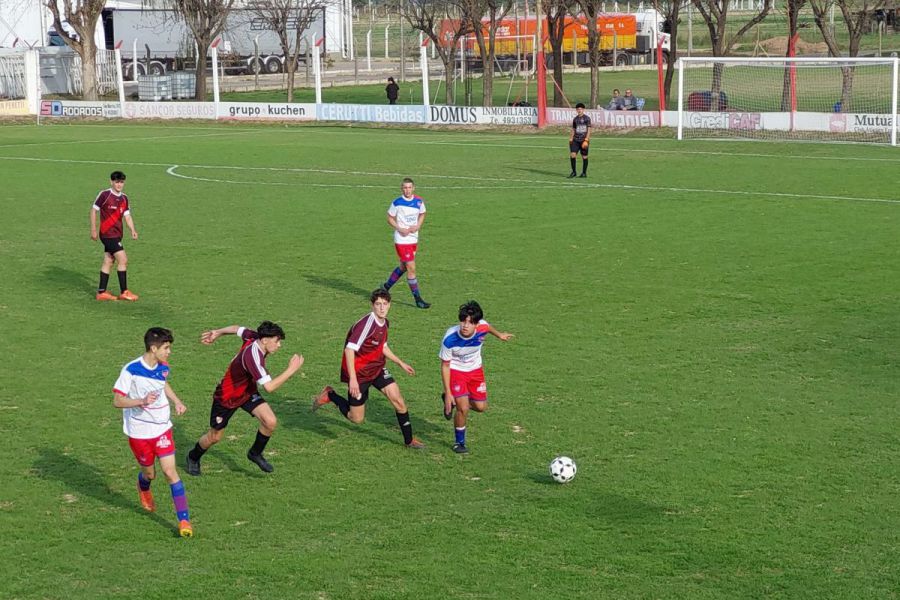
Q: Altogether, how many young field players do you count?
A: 6